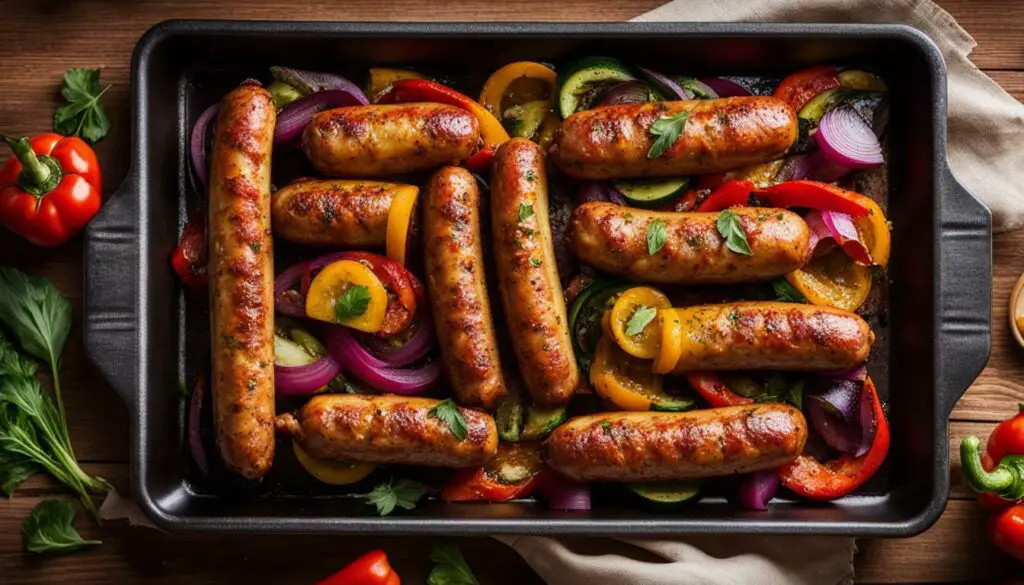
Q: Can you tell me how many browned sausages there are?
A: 10